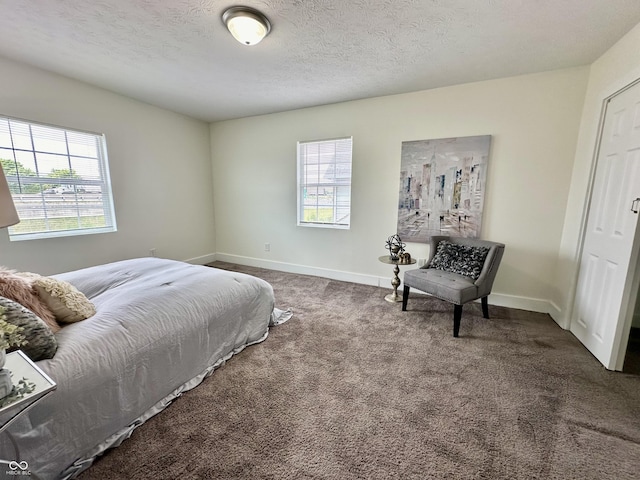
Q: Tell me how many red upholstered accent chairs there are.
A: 0